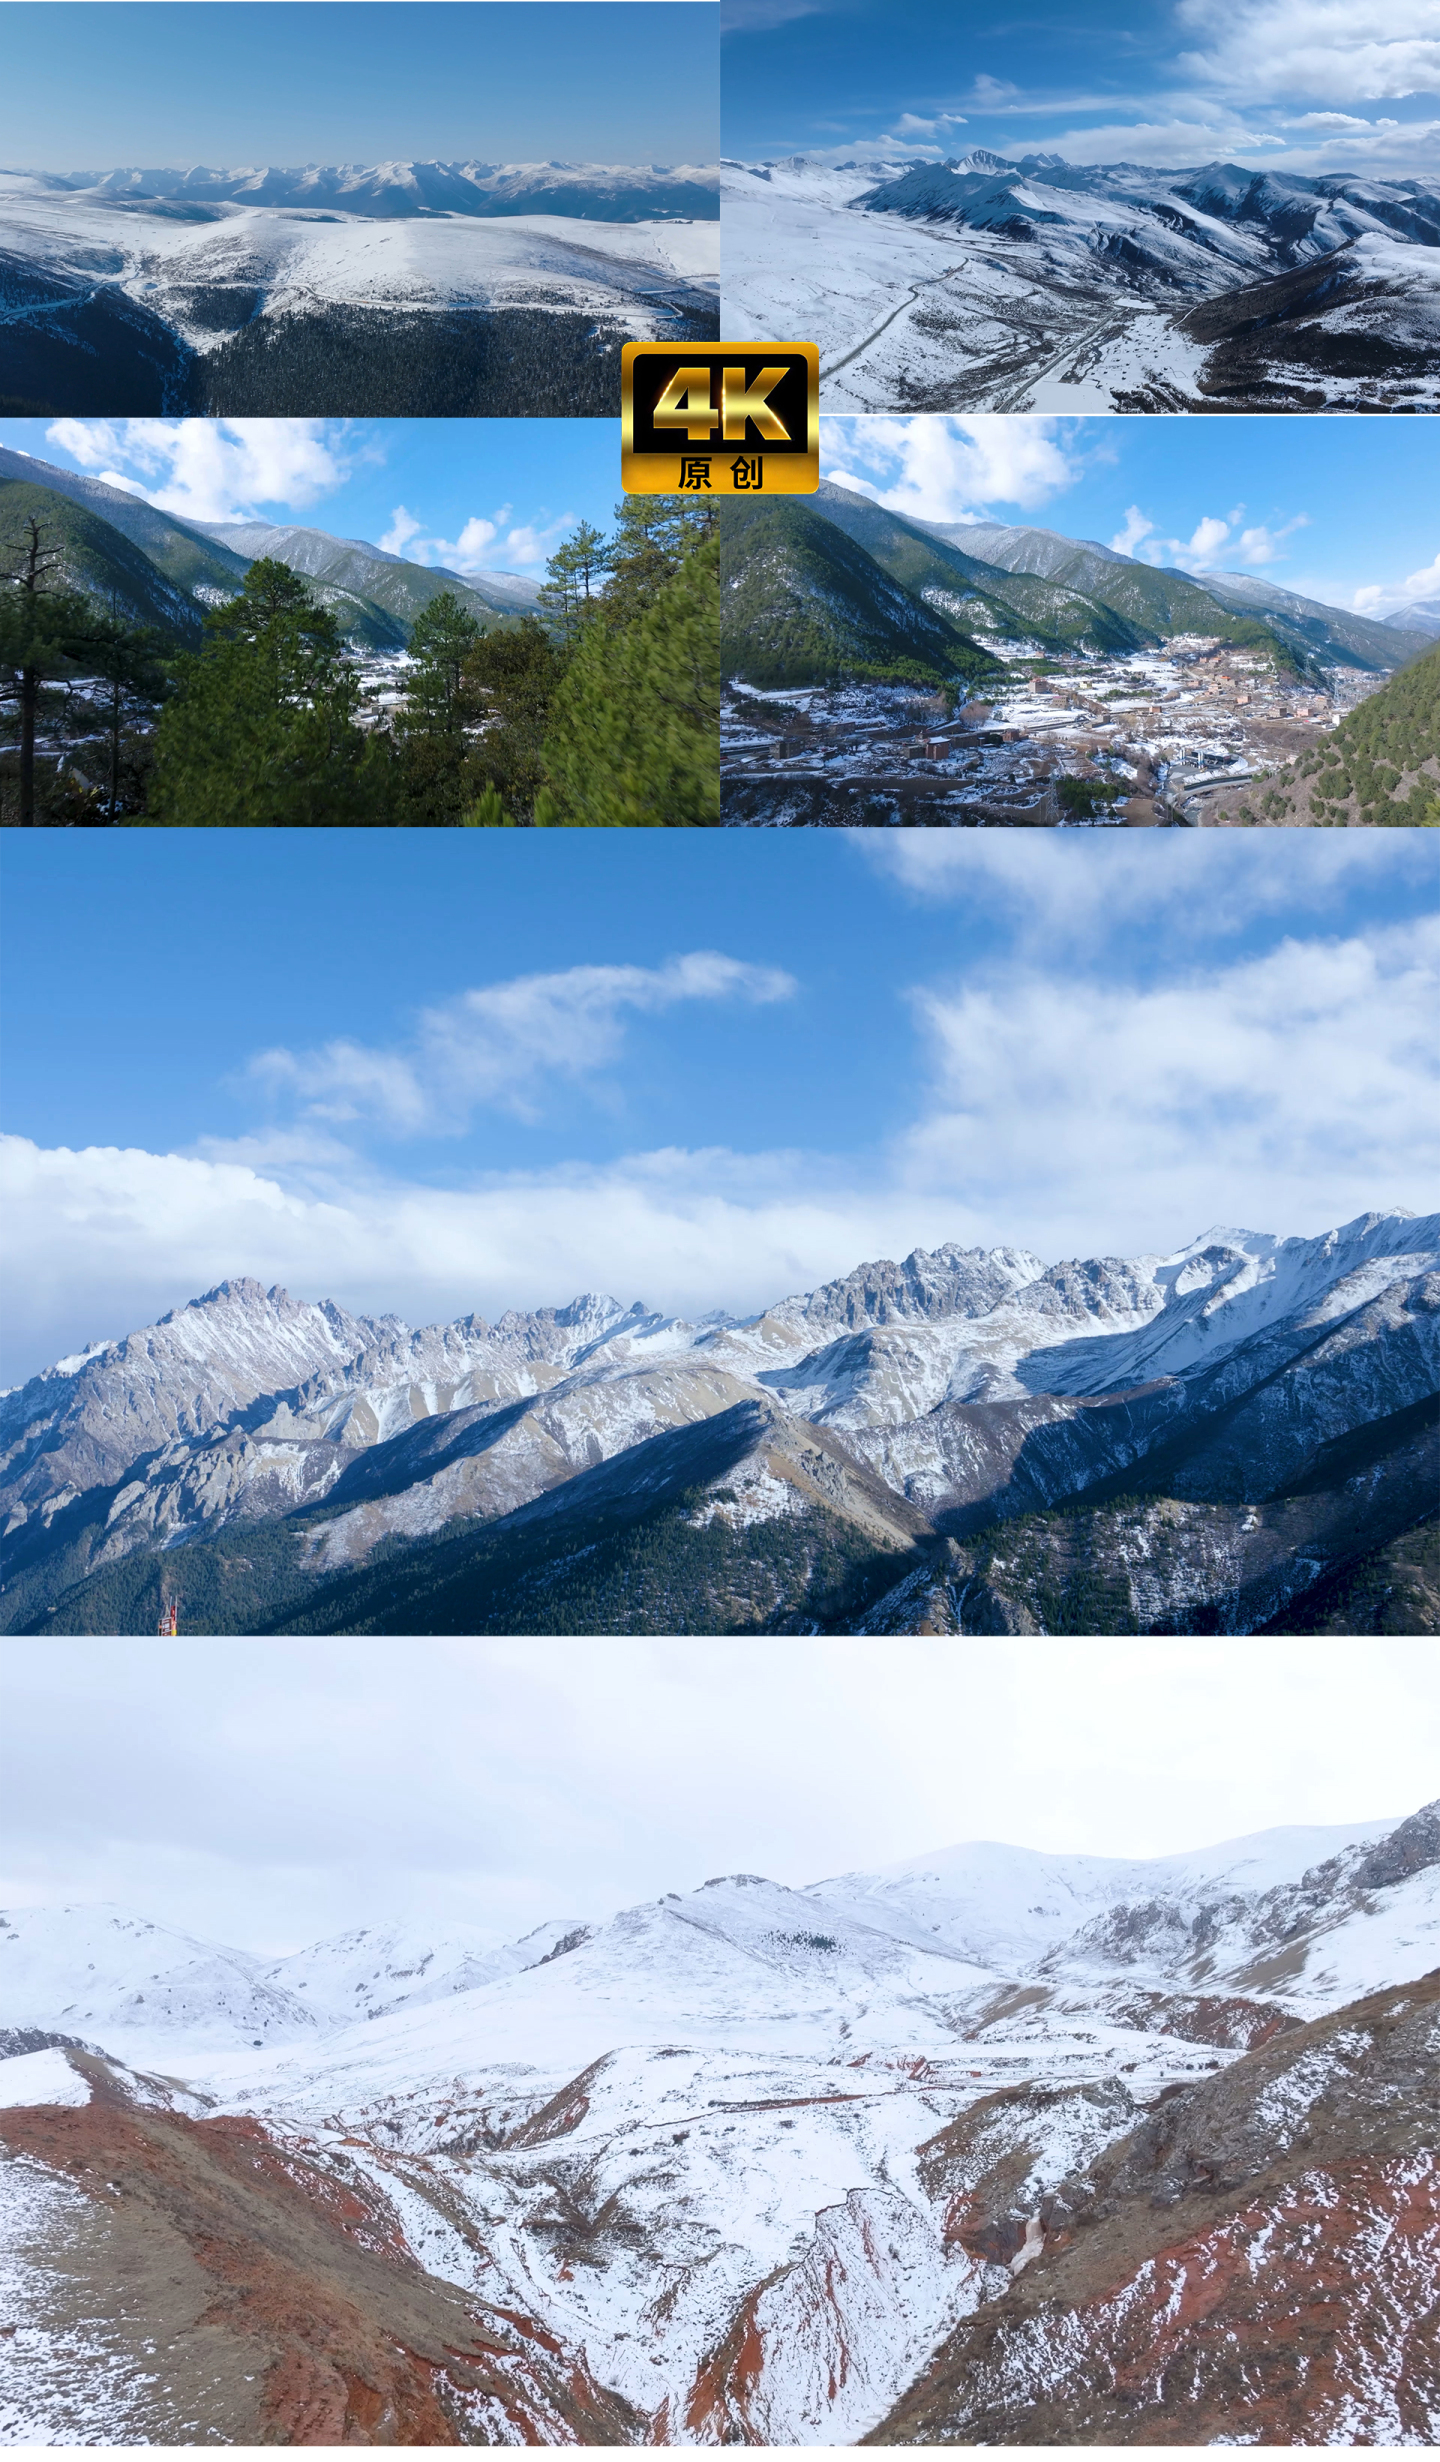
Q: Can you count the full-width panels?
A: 2